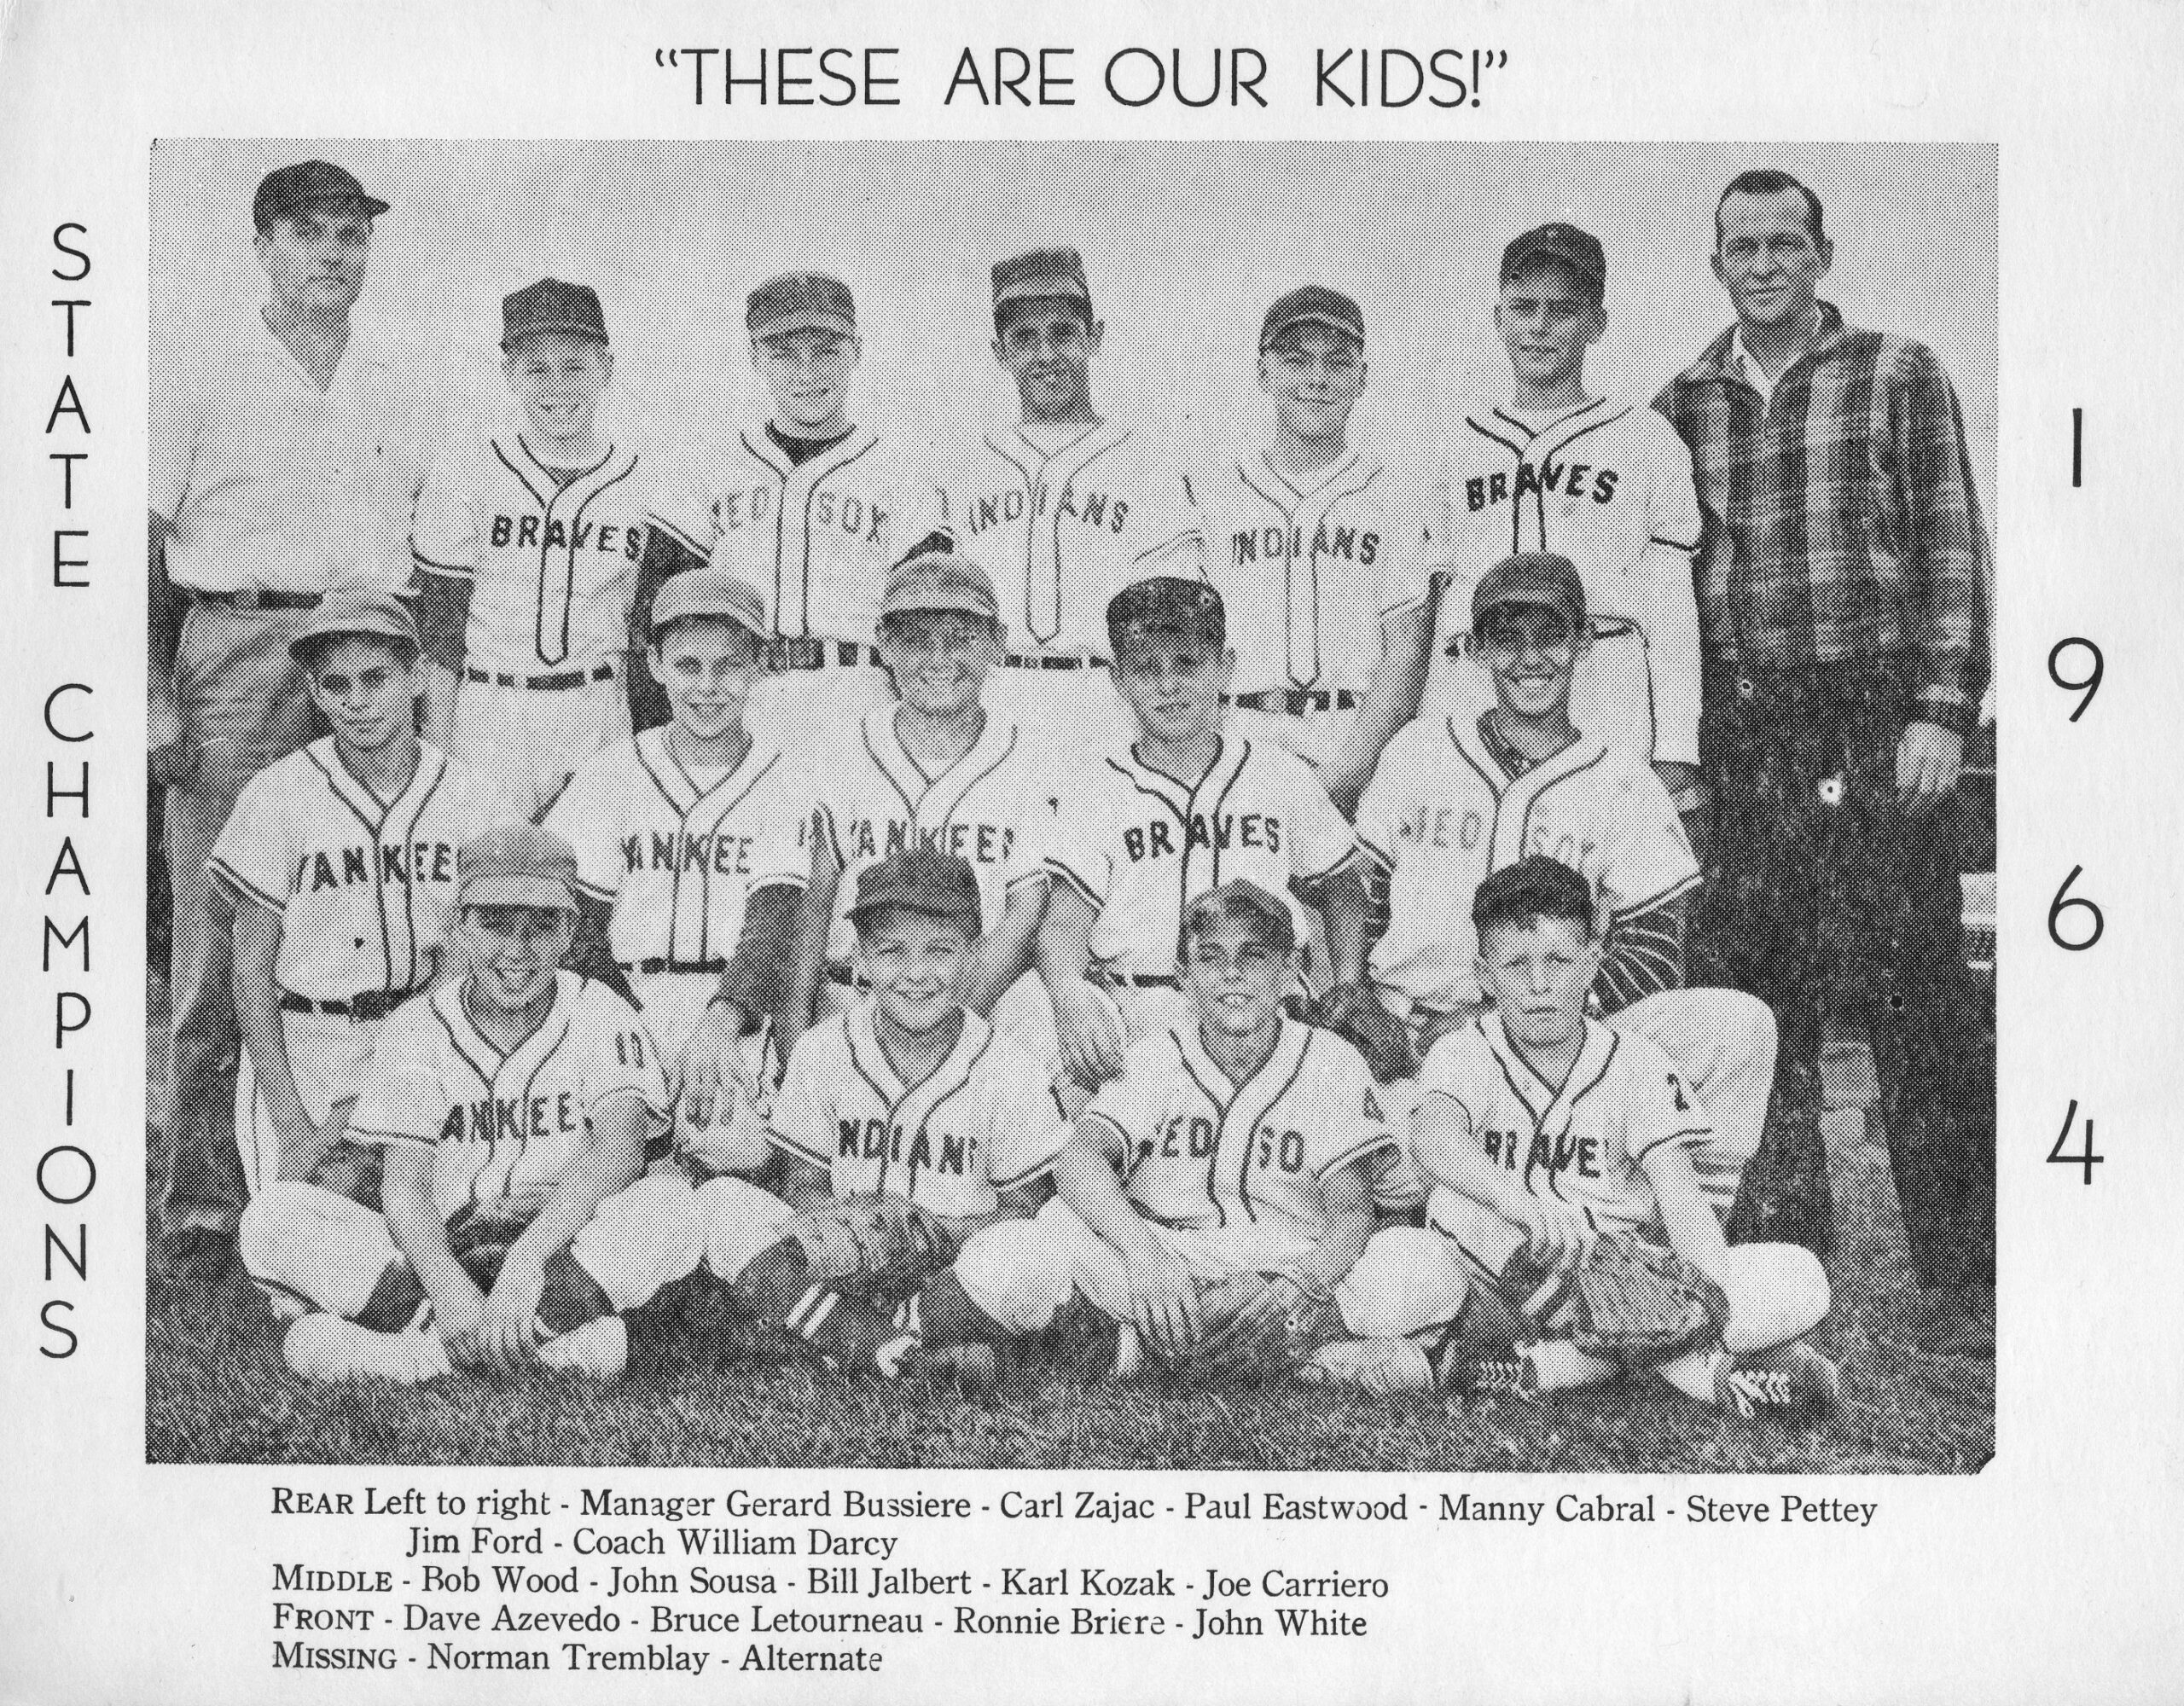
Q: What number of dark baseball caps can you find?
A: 11